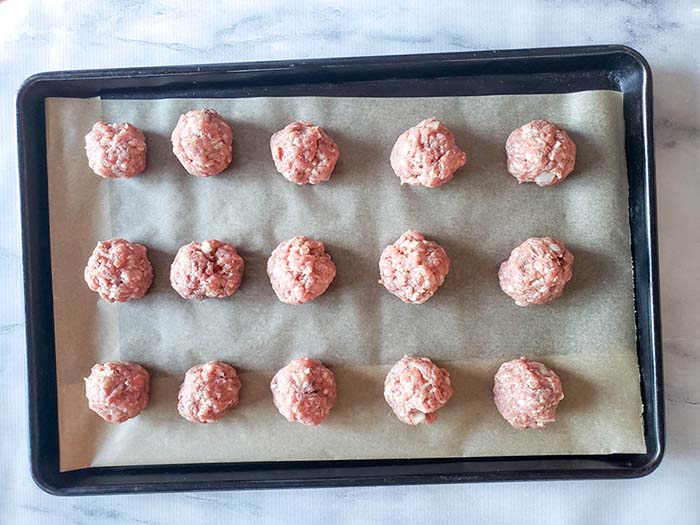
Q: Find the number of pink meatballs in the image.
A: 15